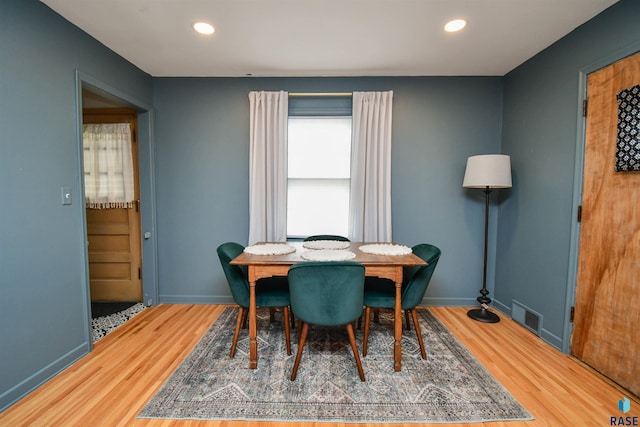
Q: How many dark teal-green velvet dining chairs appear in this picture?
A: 4